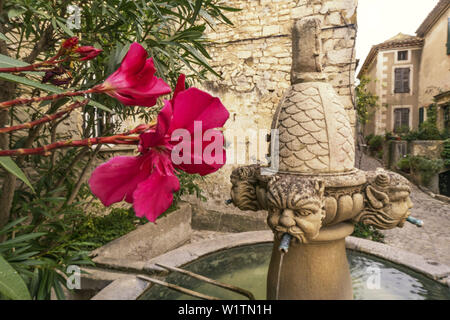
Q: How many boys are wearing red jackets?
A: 0